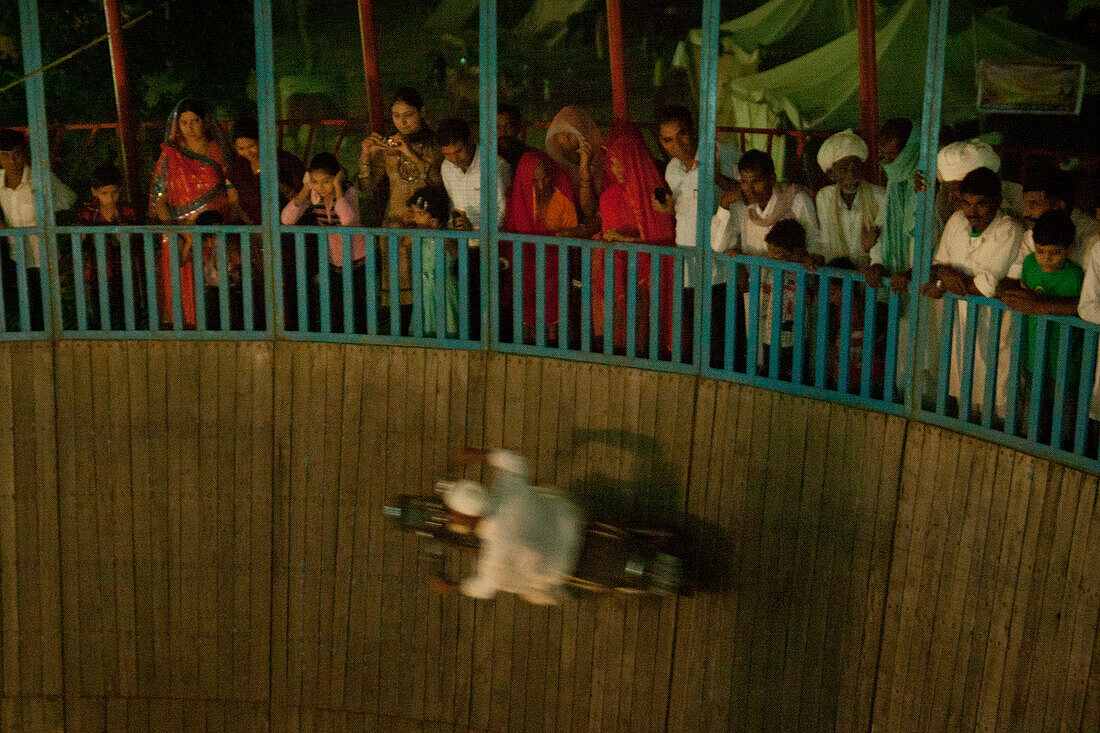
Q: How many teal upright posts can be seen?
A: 5